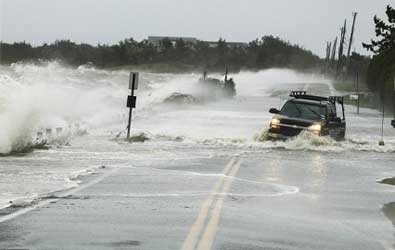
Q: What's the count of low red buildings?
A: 0